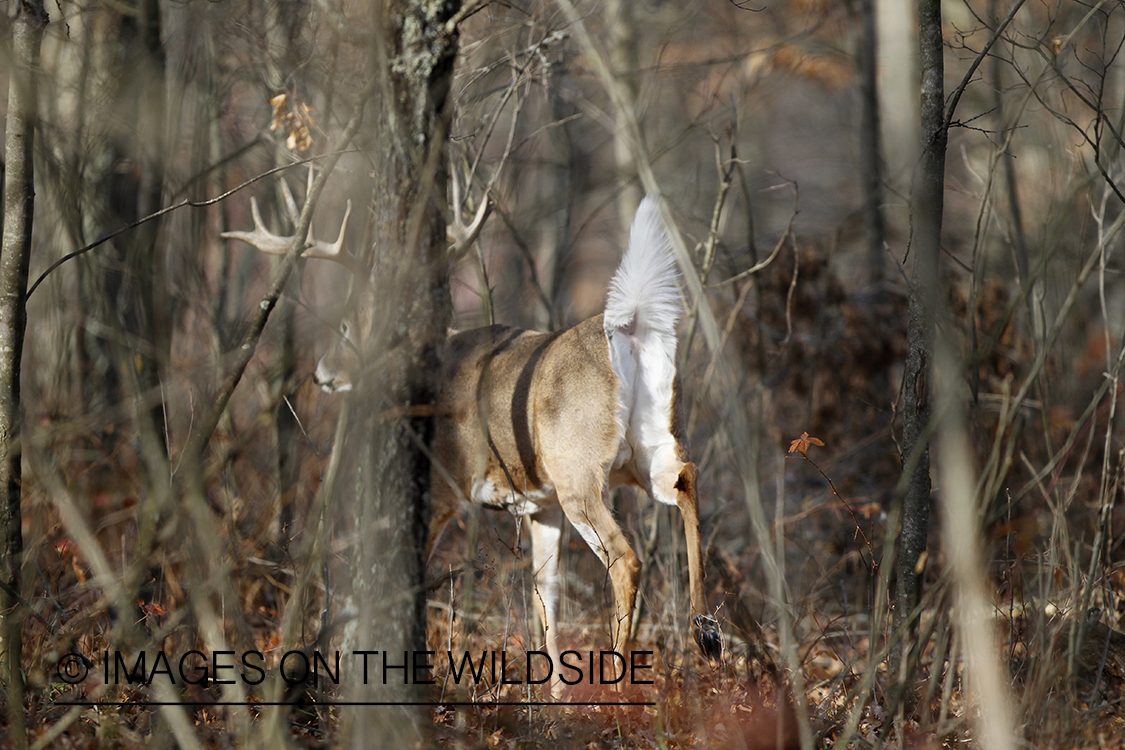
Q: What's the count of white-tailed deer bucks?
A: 1